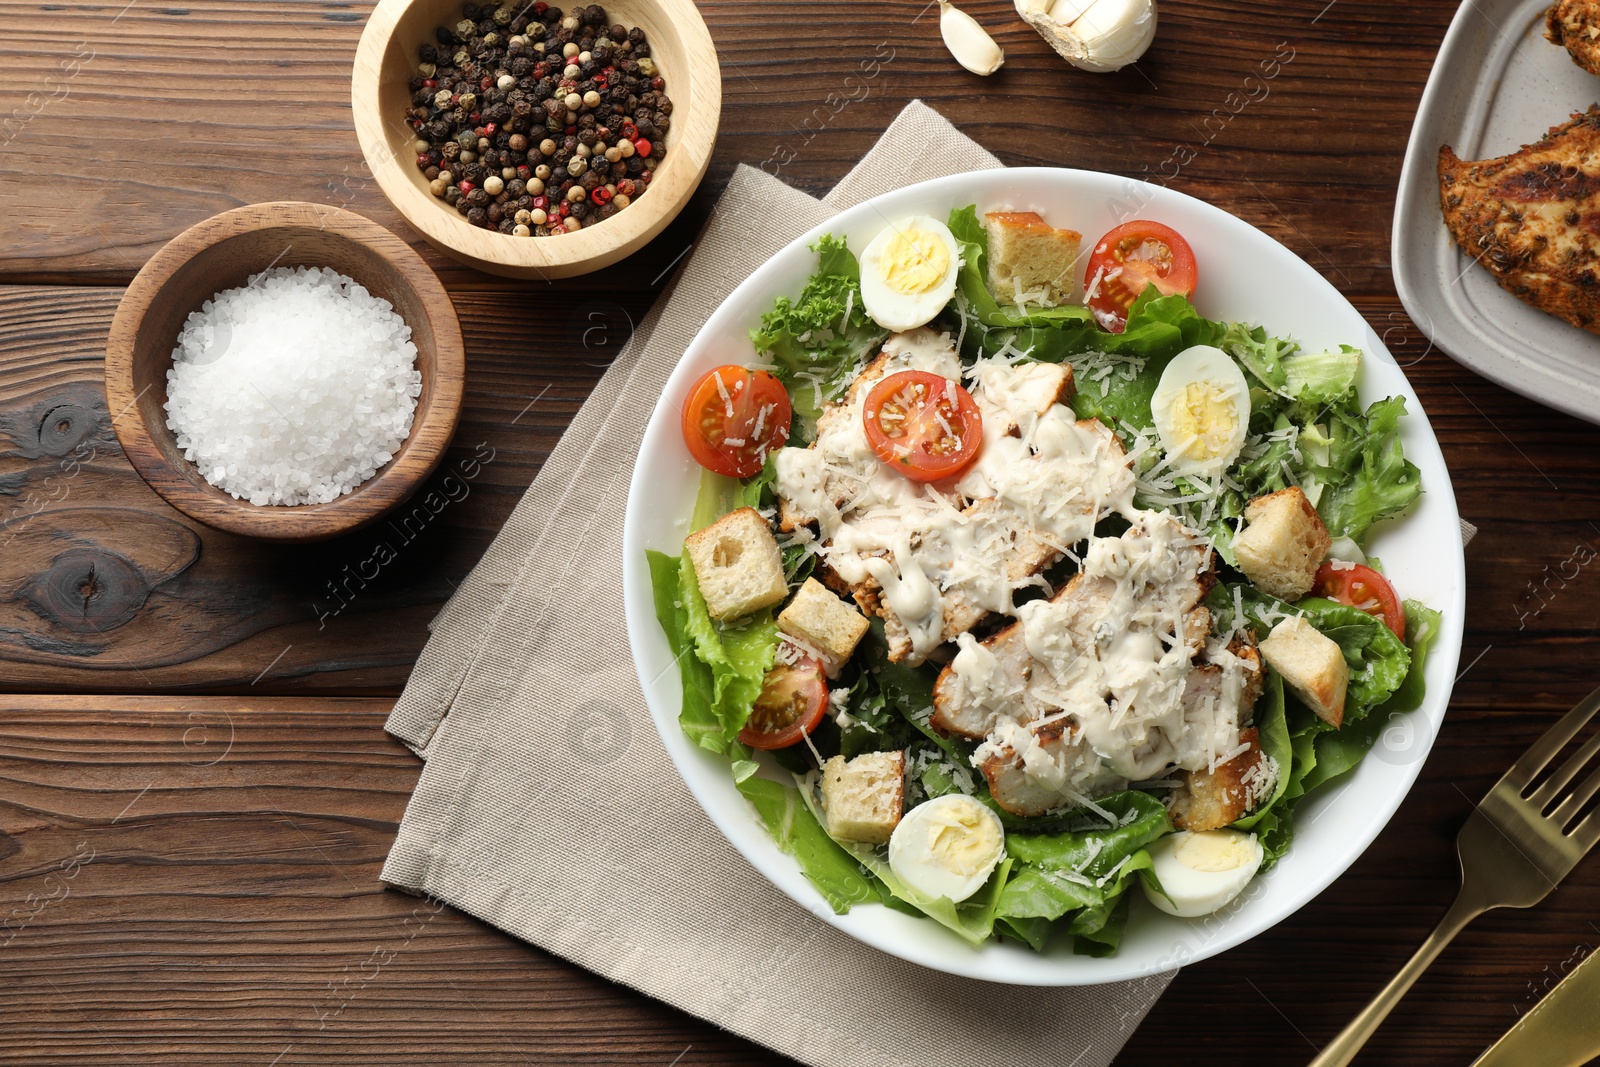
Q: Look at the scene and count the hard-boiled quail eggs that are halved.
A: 4